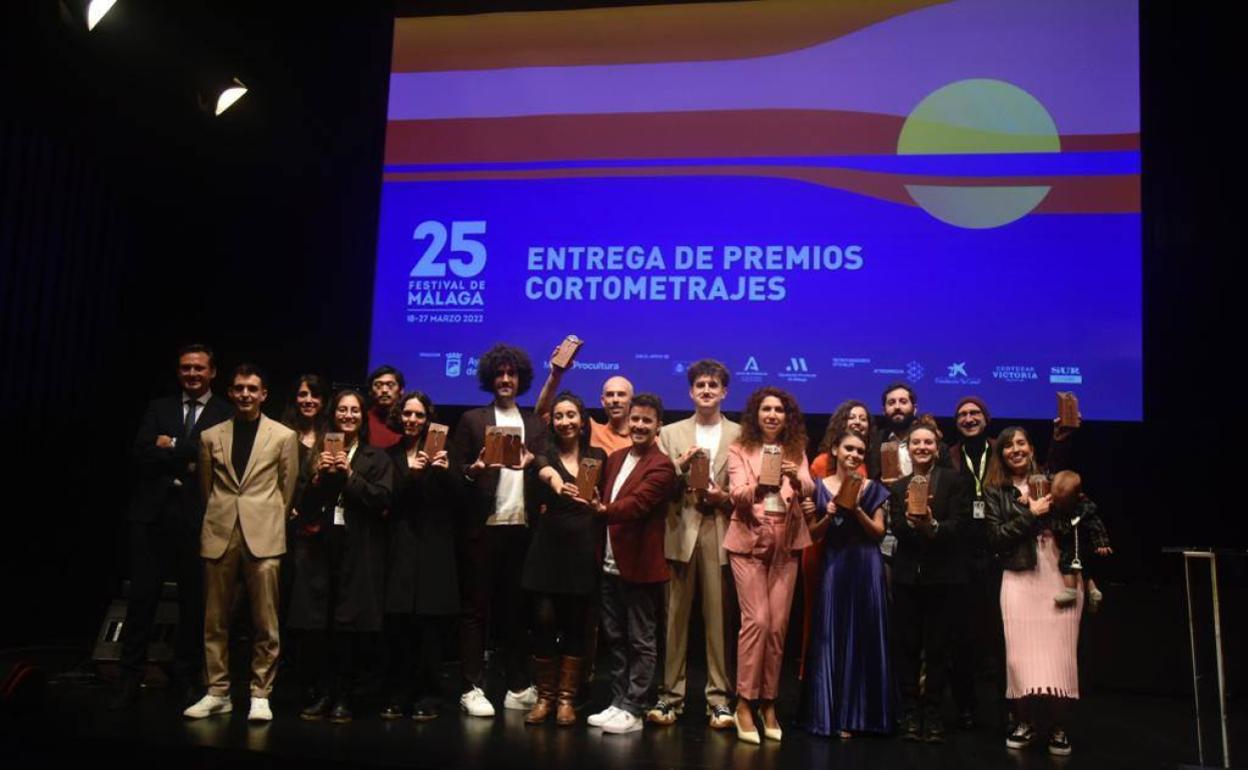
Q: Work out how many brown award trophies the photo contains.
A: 13